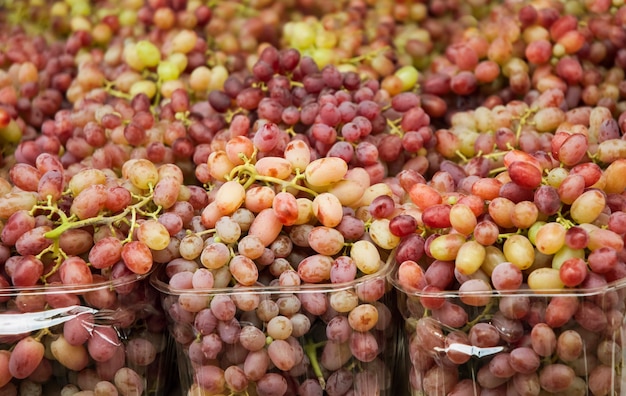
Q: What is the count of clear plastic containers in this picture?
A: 3